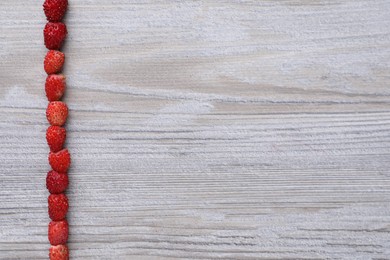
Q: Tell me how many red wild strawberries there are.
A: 11